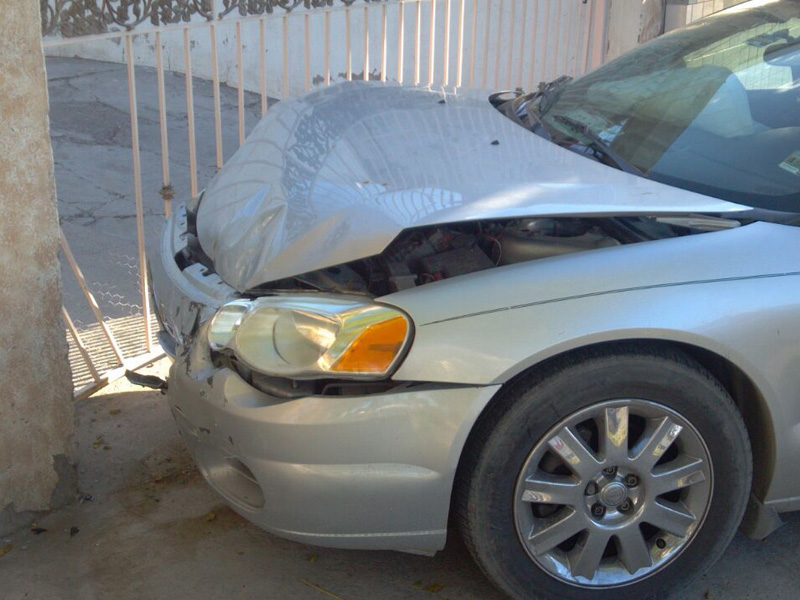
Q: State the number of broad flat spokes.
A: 9